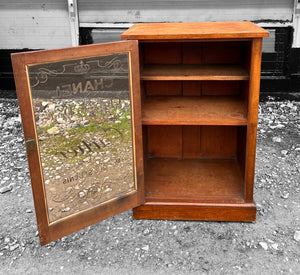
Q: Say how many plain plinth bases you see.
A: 1